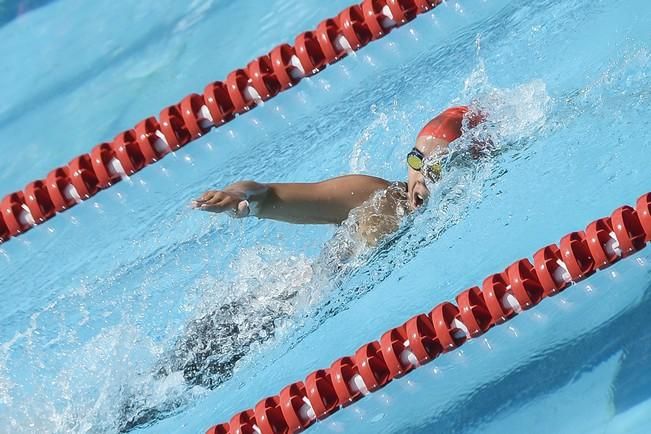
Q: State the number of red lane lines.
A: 2